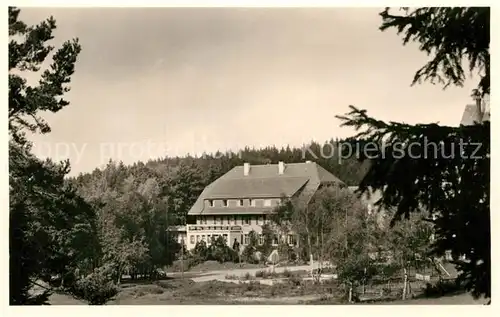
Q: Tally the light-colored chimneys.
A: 2